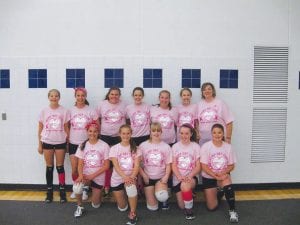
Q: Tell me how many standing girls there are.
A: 7